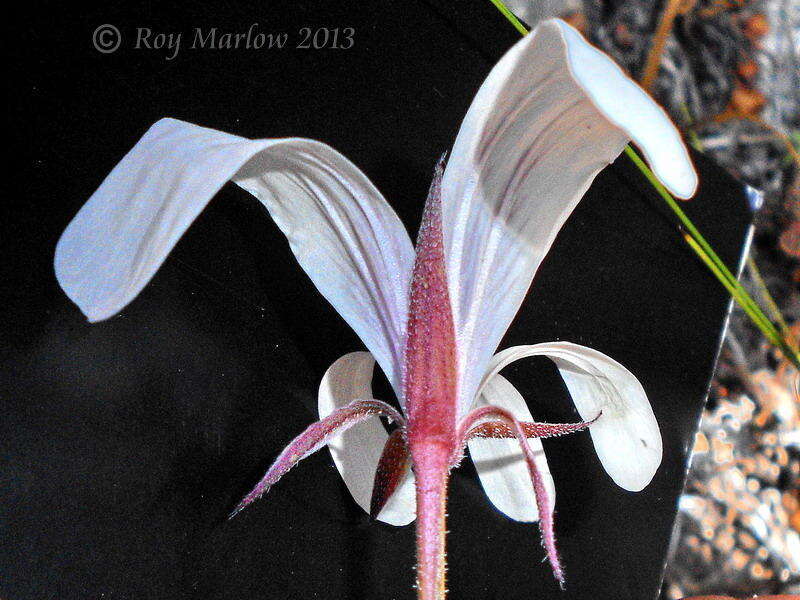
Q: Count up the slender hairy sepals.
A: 5